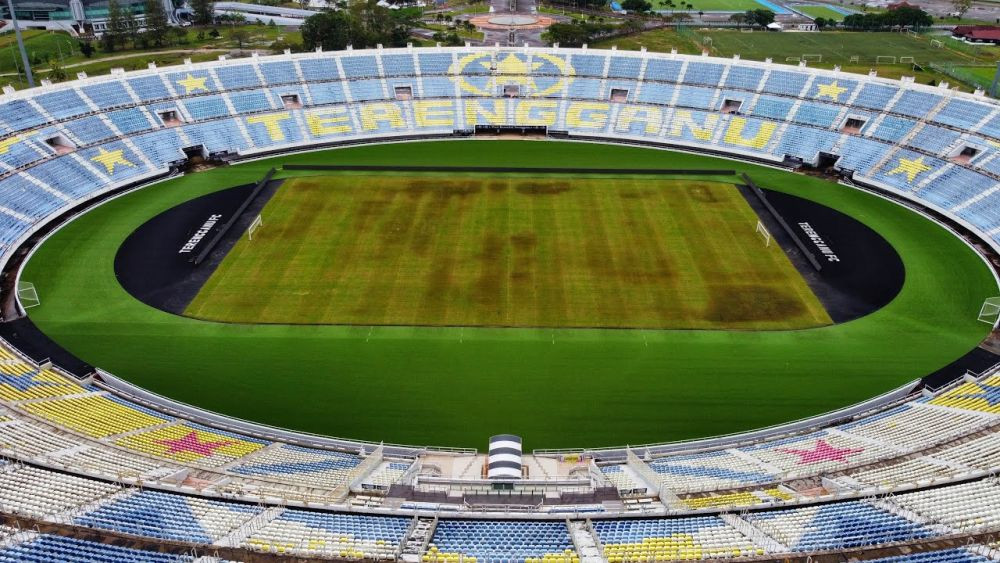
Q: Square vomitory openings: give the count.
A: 9